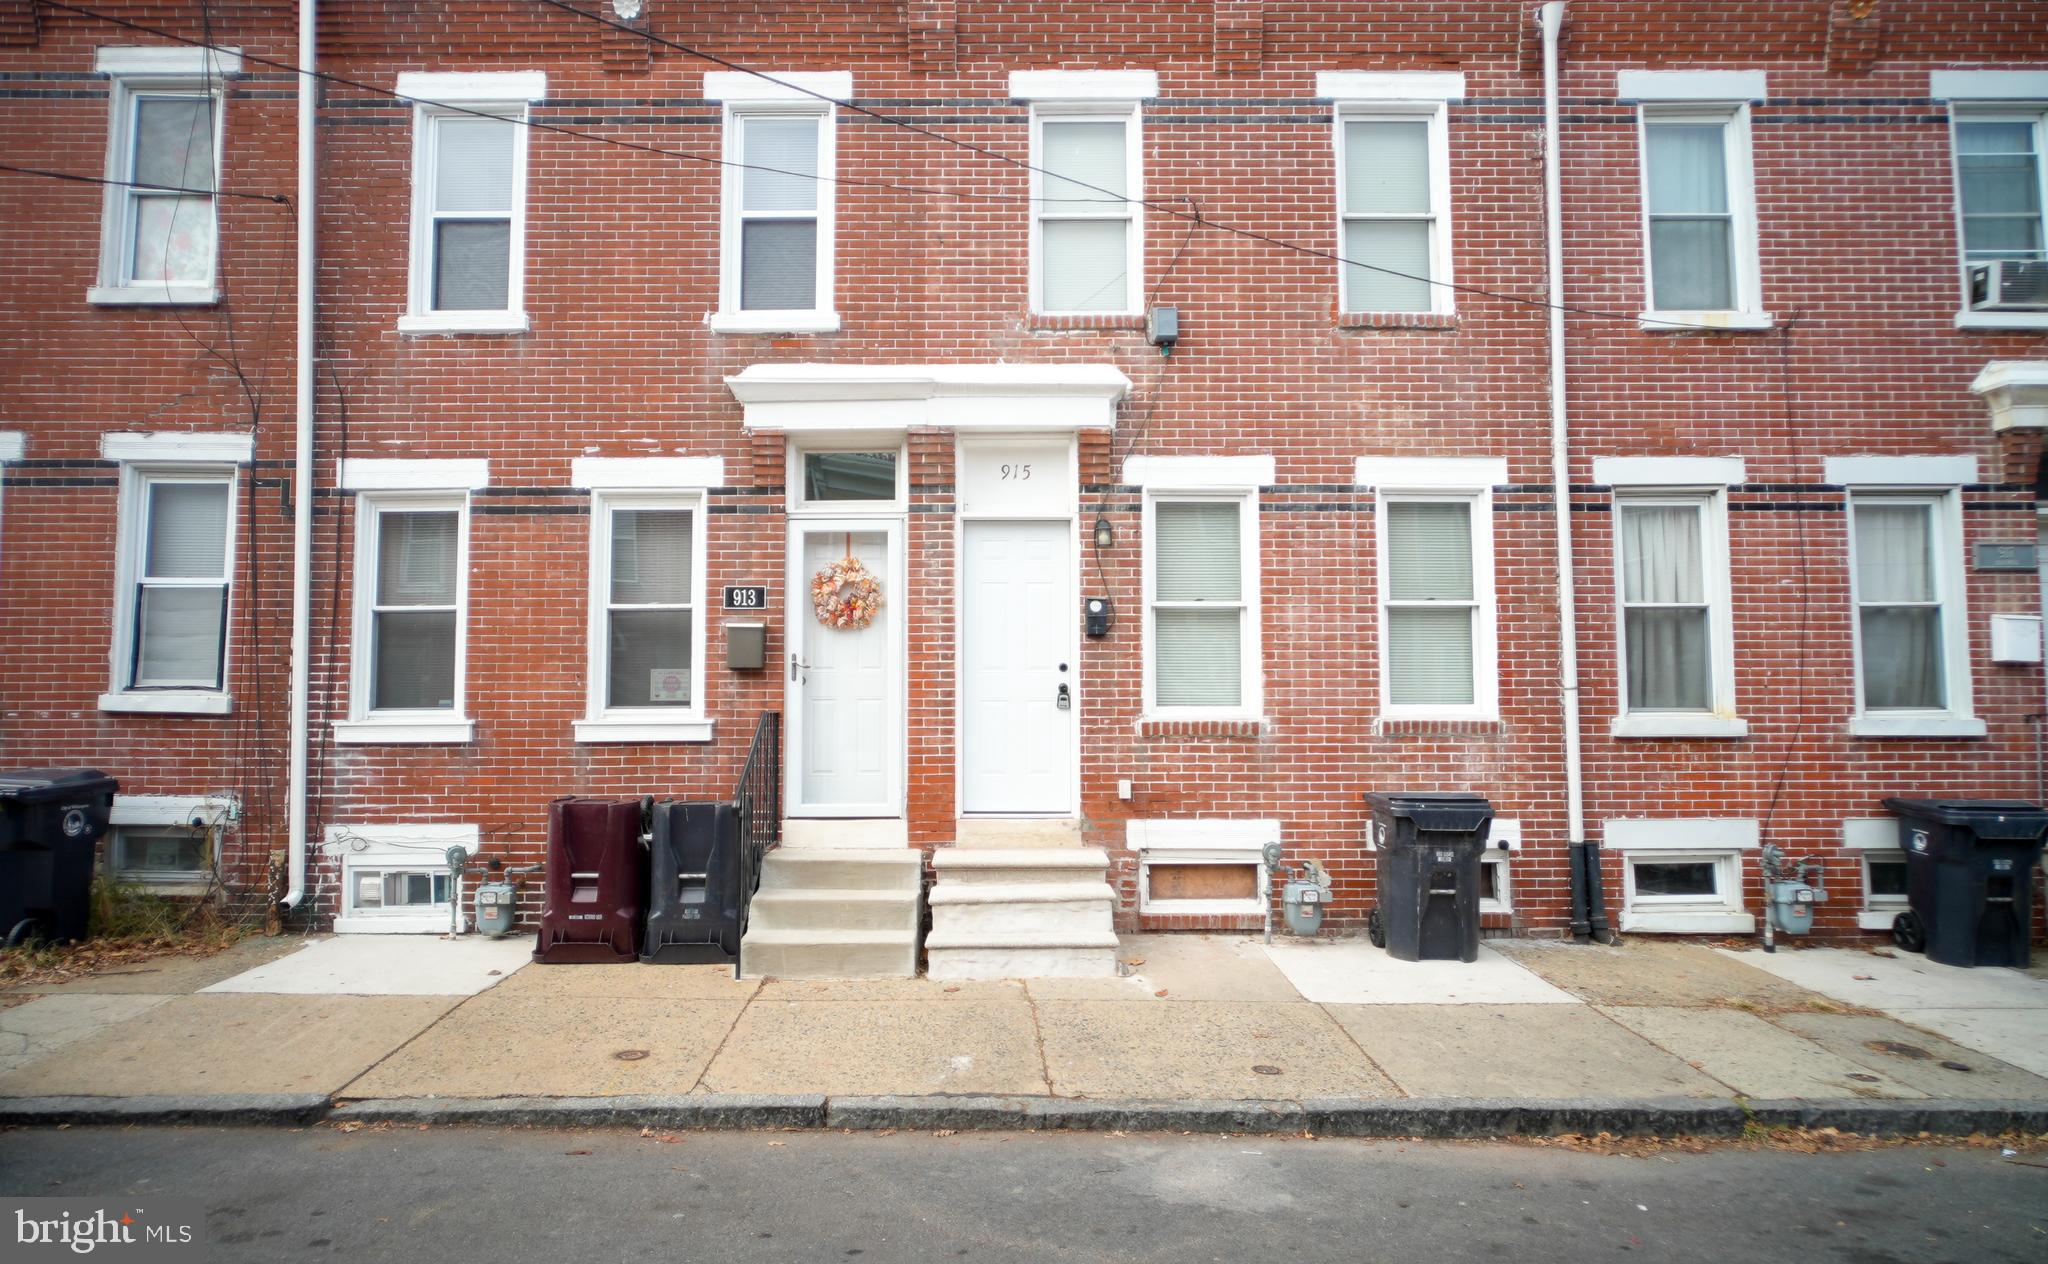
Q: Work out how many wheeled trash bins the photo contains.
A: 5